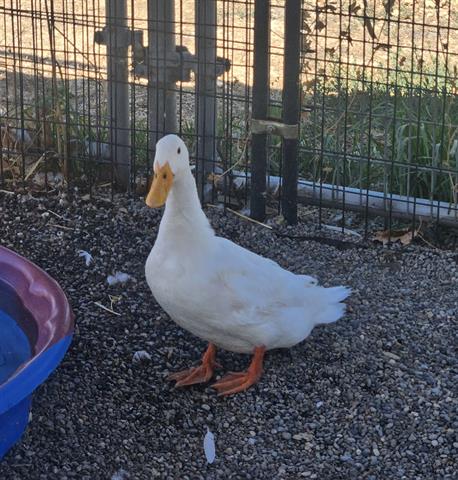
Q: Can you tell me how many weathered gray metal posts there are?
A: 3